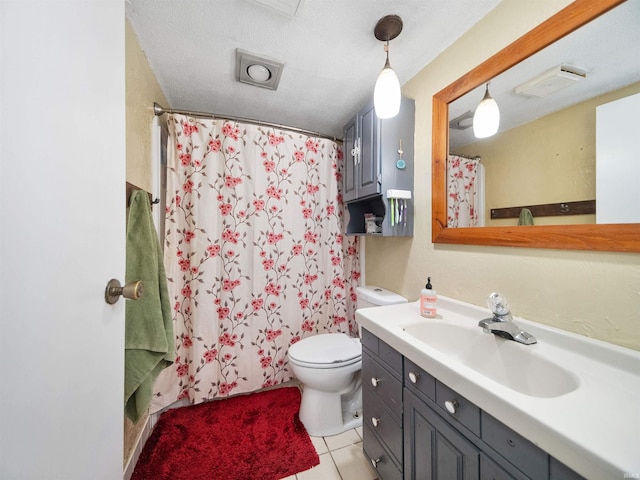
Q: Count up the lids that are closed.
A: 1